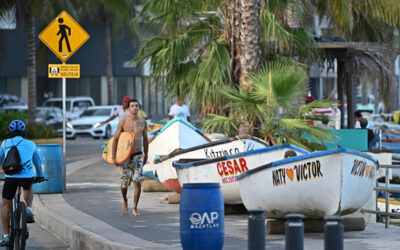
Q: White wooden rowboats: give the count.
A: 4